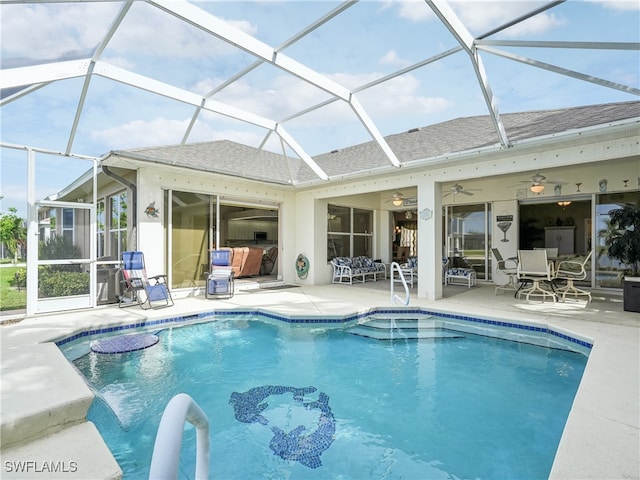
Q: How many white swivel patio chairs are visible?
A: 4